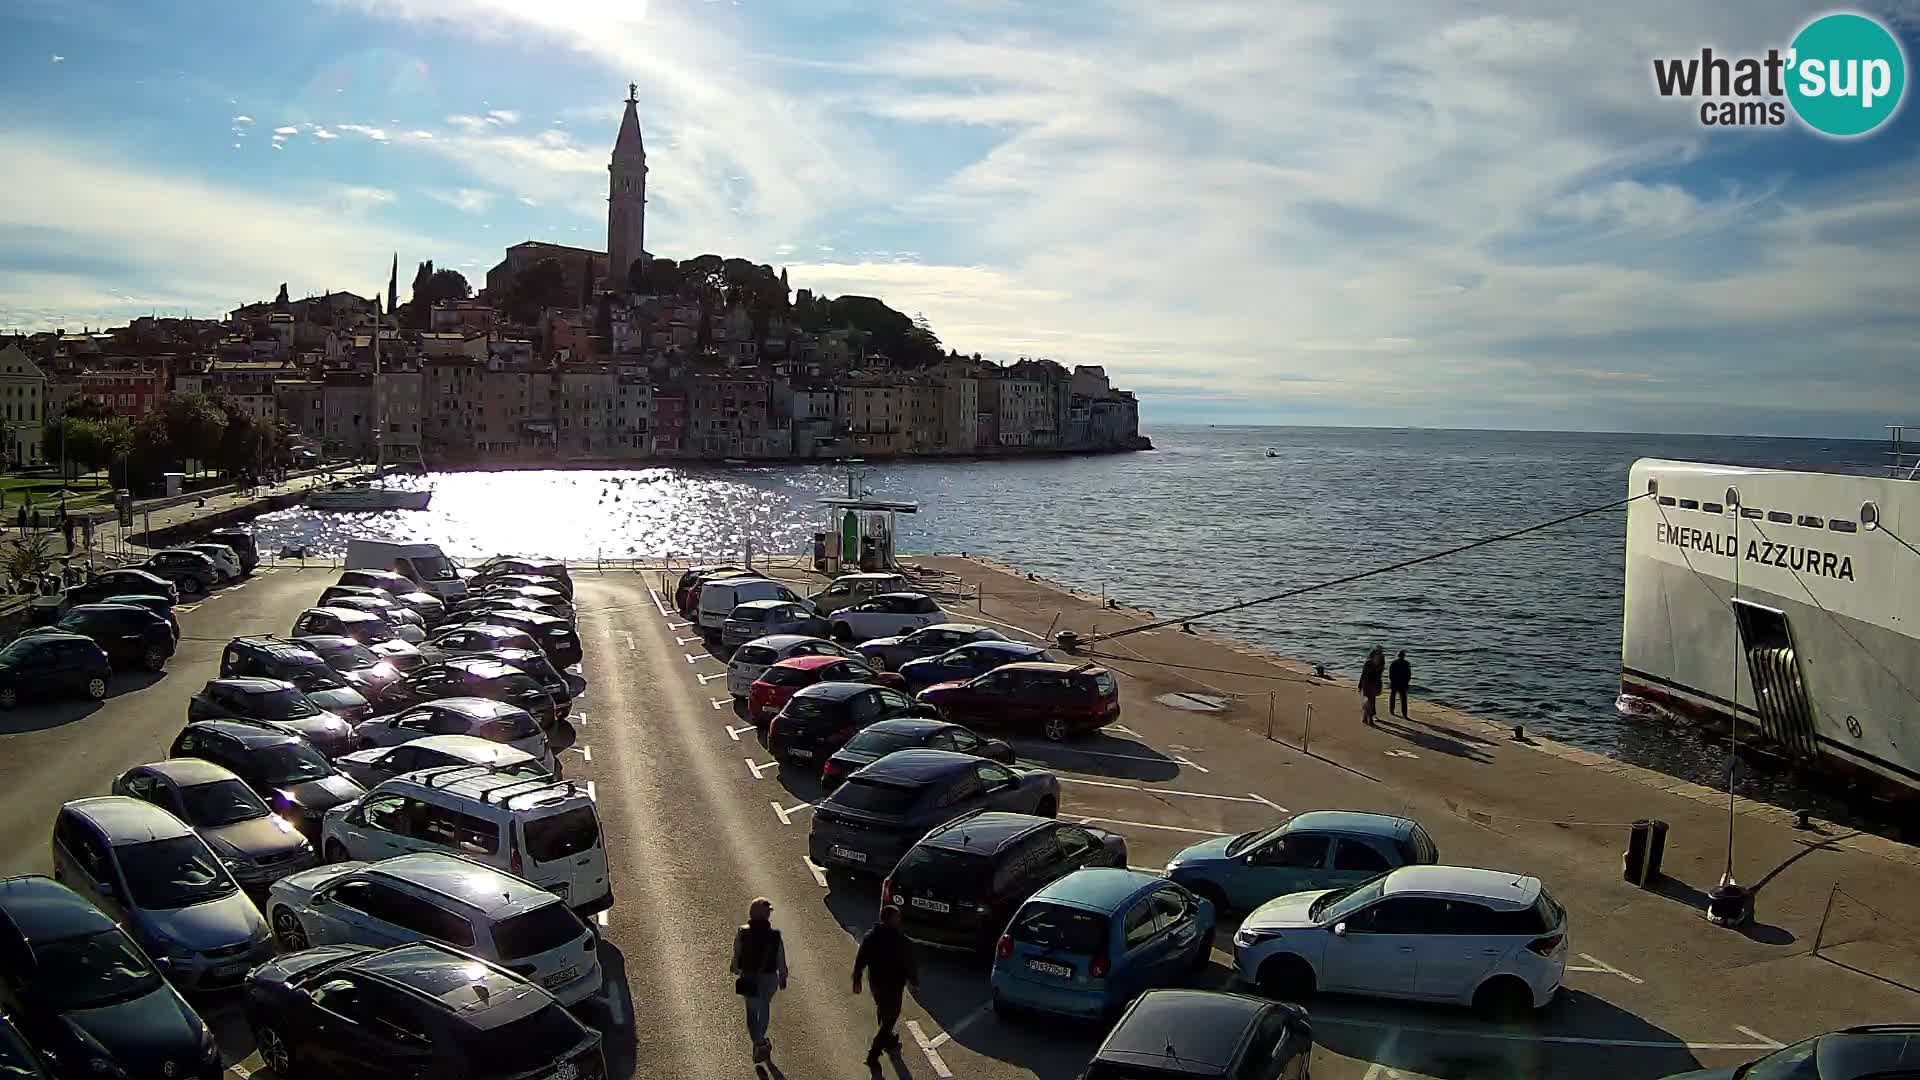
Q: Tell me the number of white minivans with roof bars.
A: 1